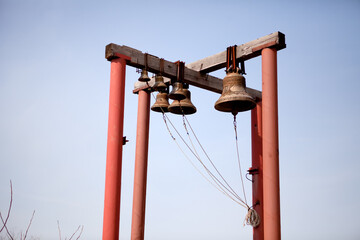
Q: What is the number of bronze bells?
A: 6